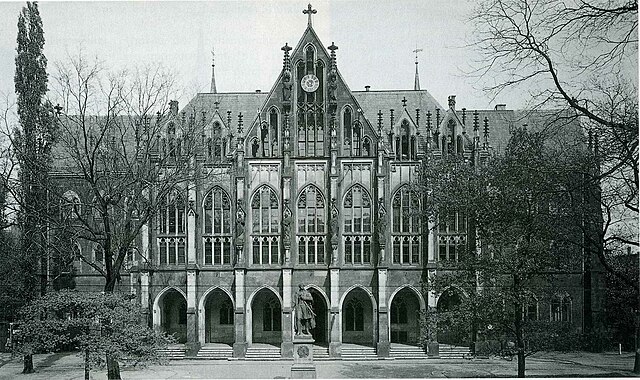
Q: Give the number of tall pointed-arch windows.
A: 7